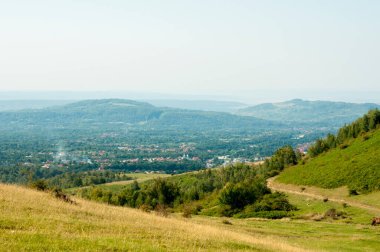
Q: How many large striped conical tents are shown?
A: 0